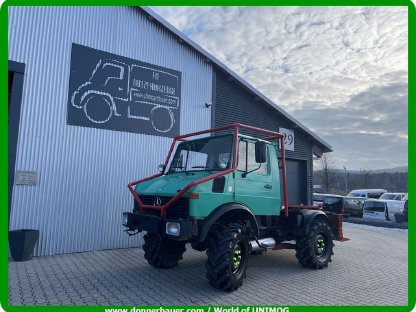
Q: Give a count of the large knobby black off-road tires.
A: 3